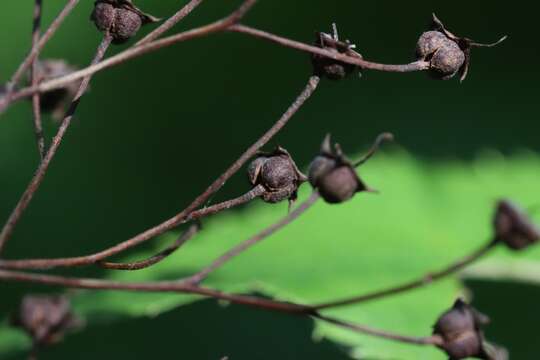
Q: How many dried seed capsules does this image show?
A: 9